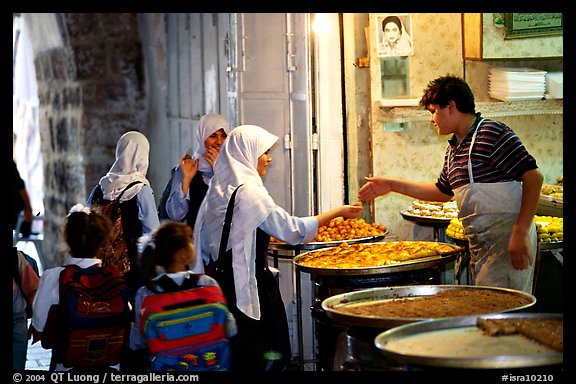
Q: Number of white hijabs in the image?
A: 3